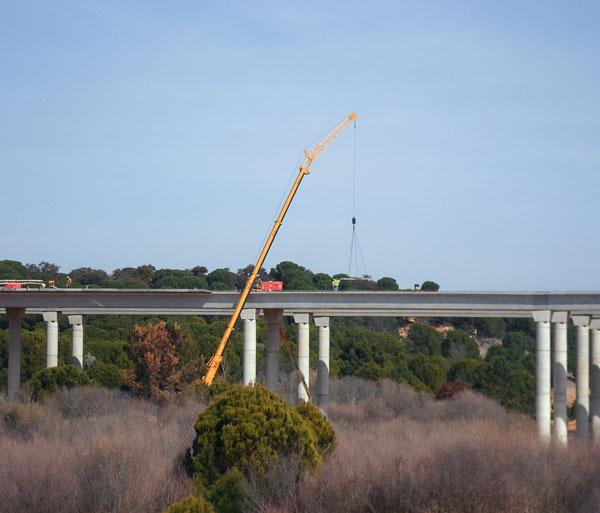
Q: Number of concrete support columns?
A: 11